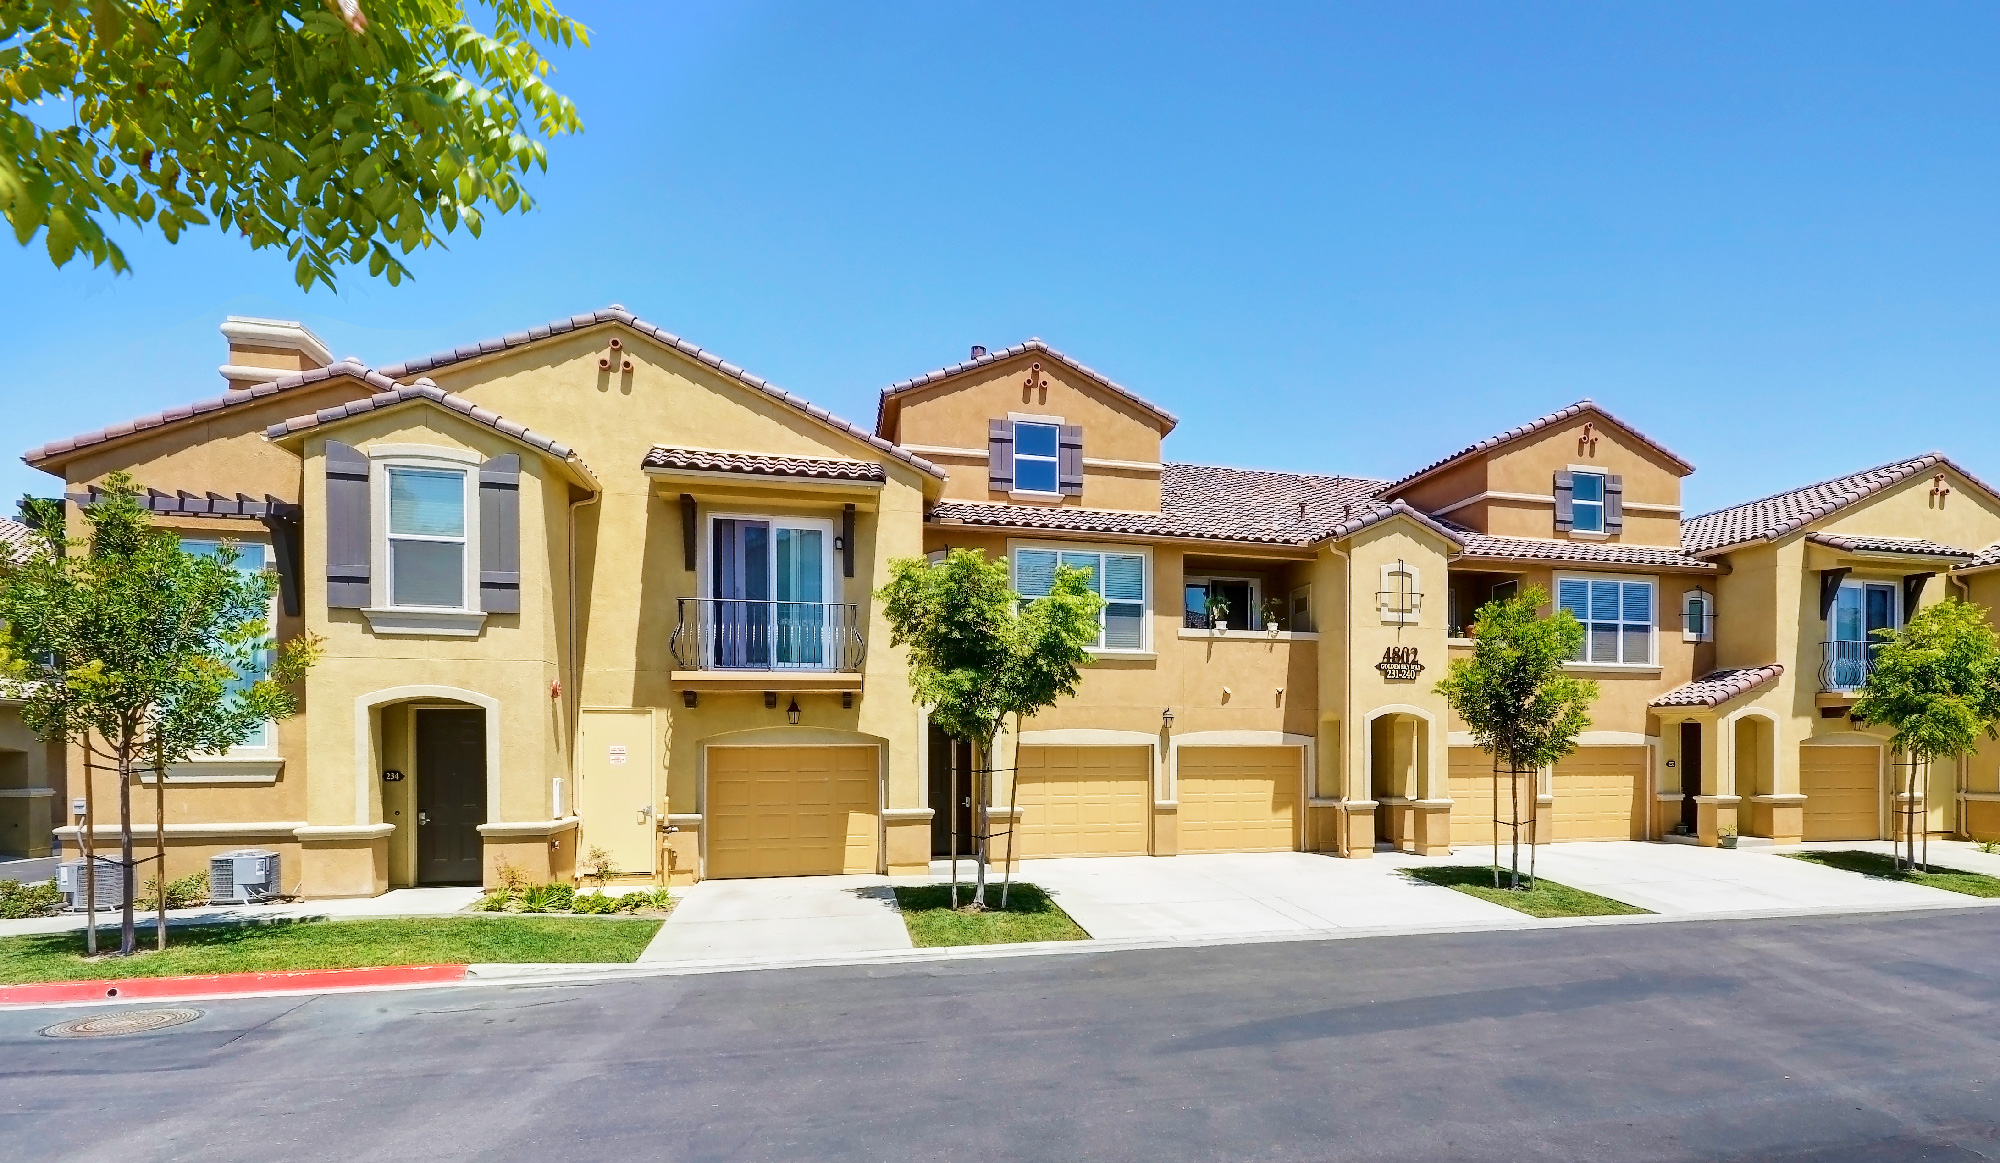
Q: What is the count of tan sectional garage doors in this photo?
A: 6